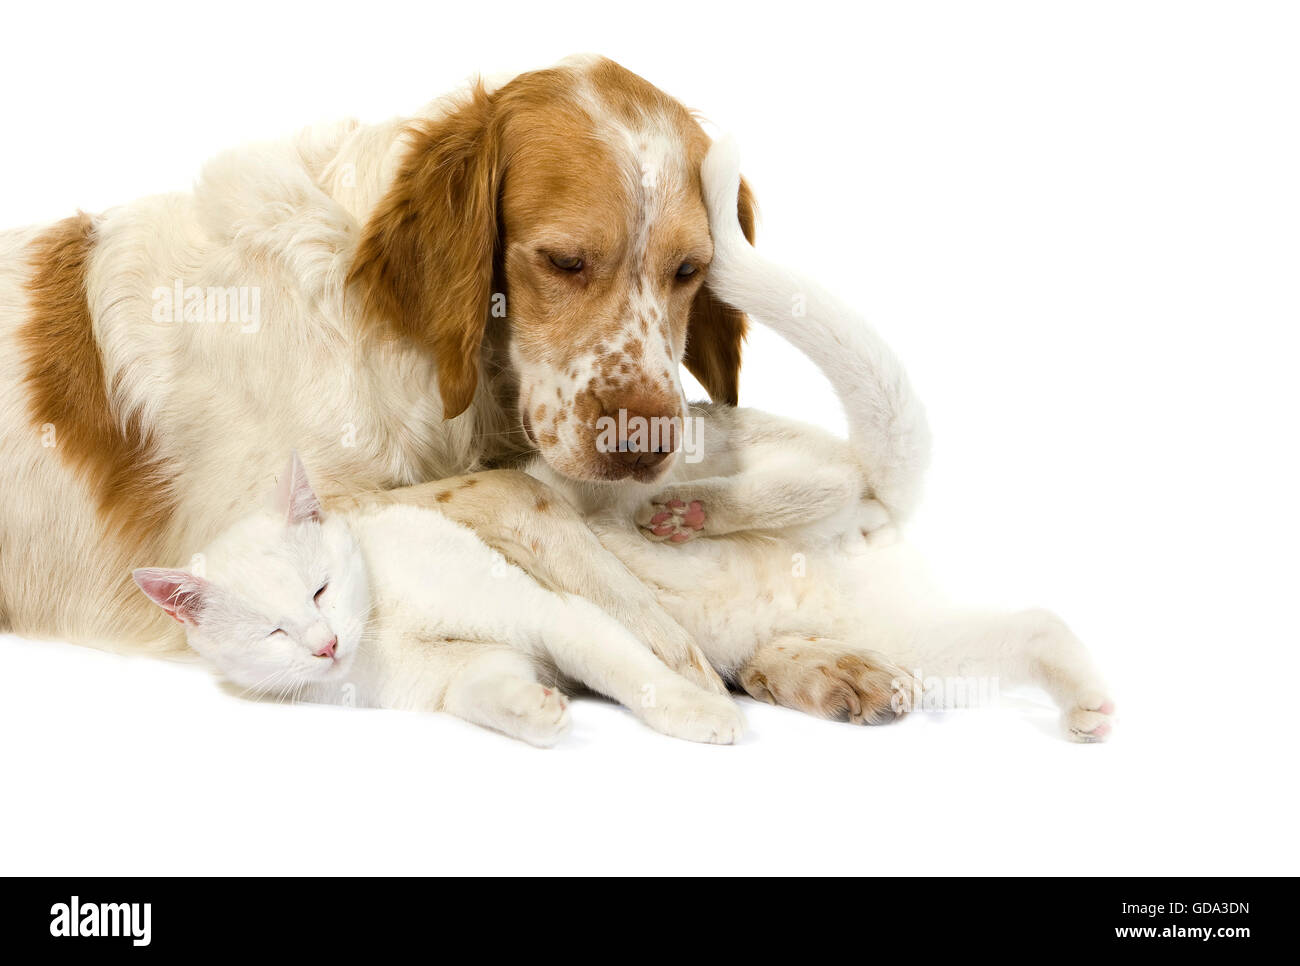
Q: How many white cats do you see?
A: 1